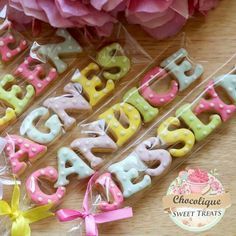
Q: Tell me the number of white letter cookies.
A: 0